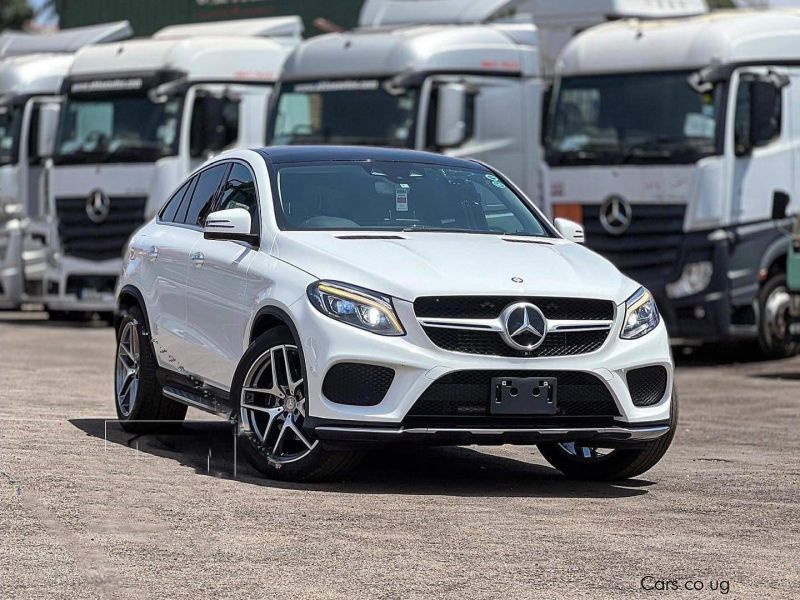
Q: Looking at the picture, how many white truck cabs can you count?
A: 4